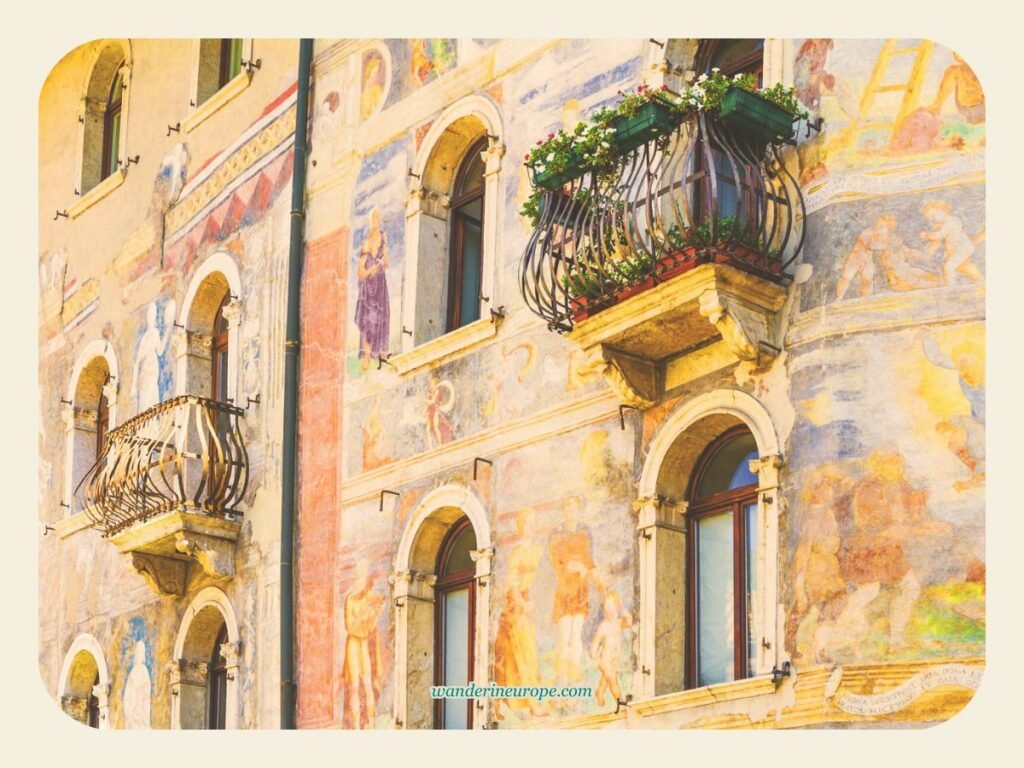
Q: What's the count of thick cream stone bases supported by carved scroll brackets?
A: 2